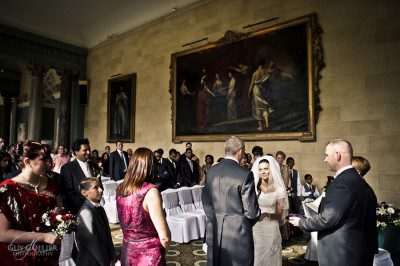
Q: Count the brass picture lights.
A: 3